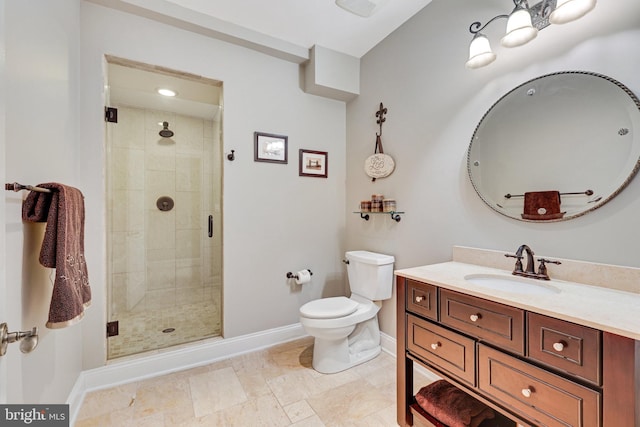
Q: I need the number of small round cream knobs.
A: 5